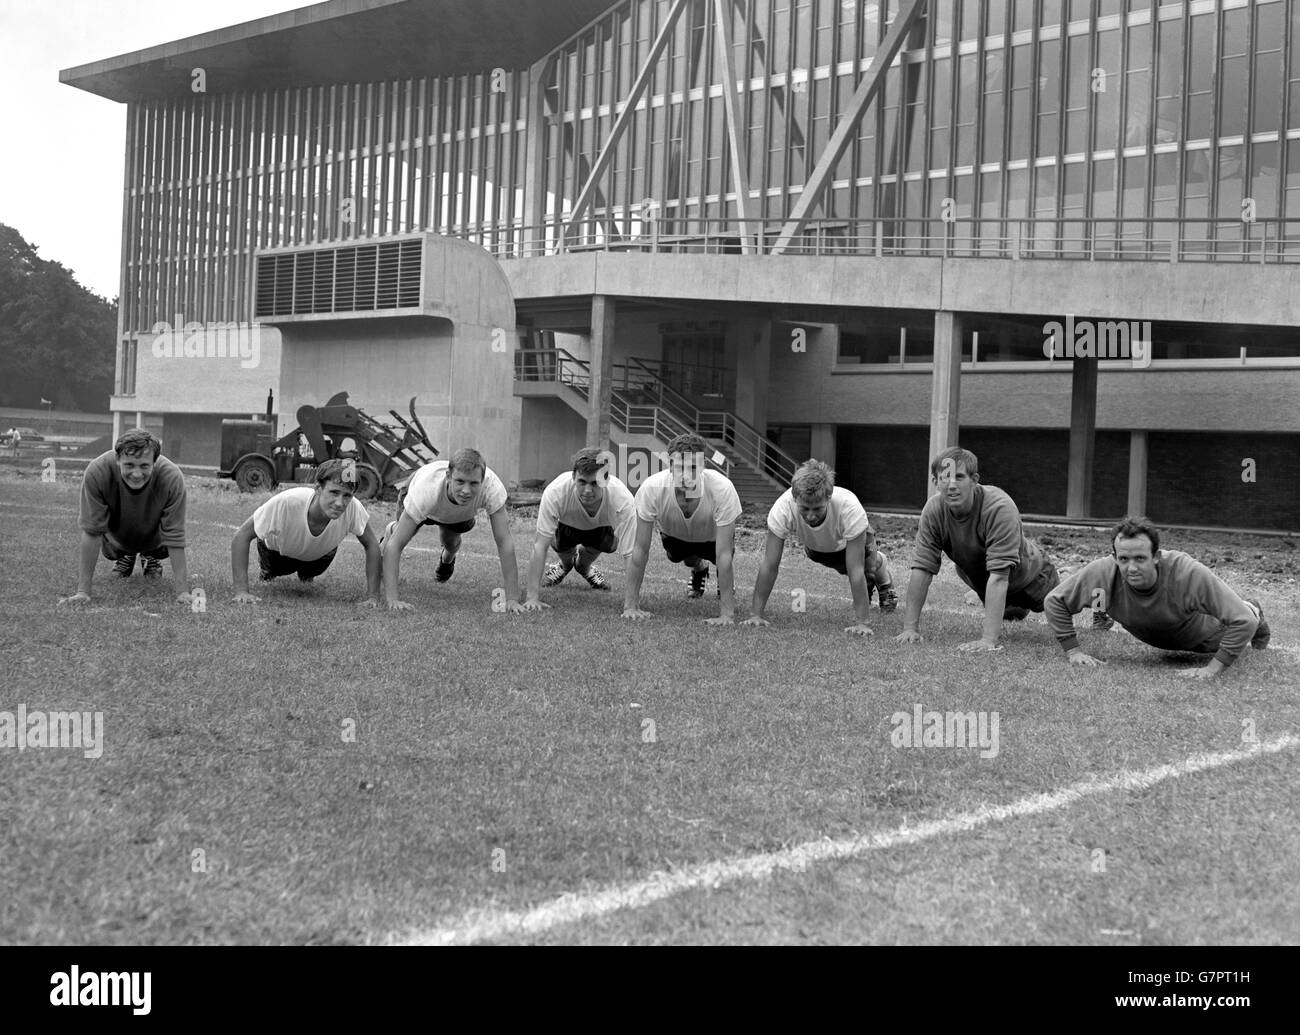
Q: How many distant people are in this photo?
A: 1